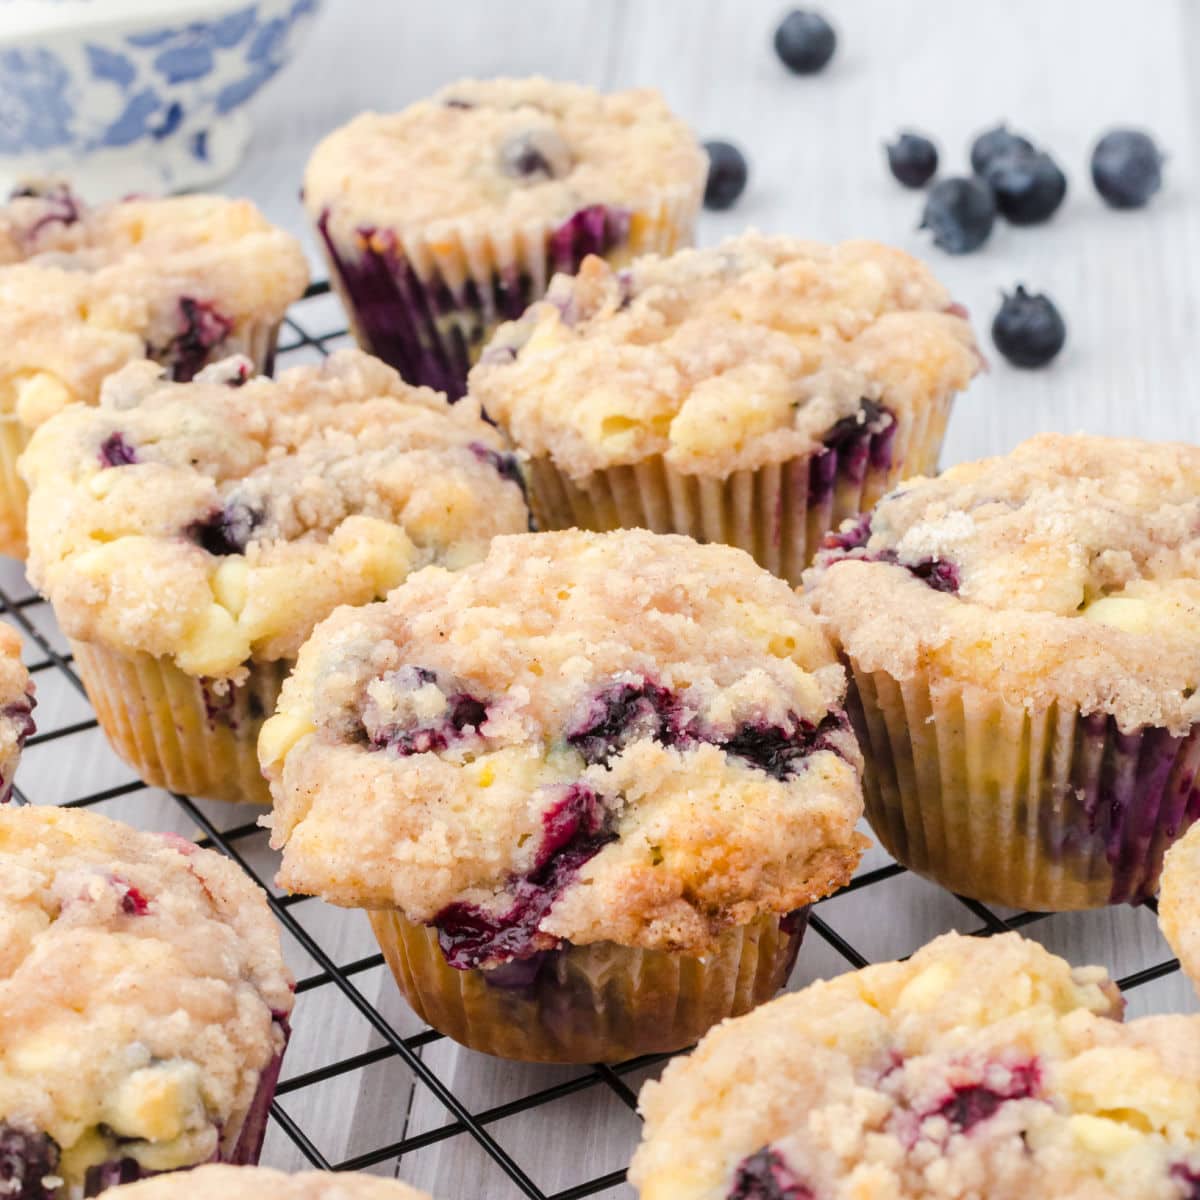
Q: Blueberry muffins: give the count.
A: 11